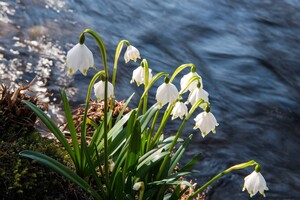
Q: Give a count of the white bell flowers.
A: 10